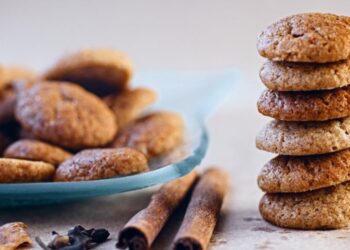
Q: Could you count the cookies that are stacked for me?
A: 6